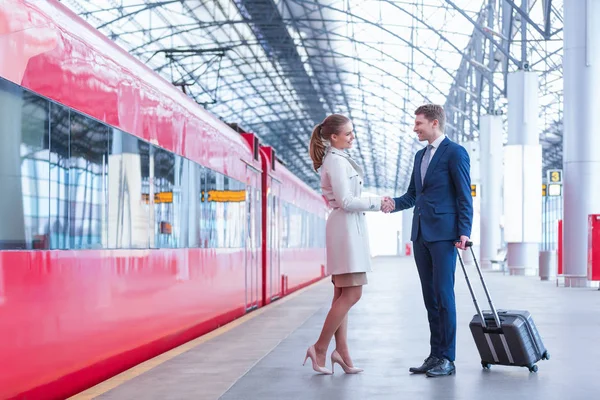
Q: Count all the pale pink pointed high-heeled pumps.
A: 2